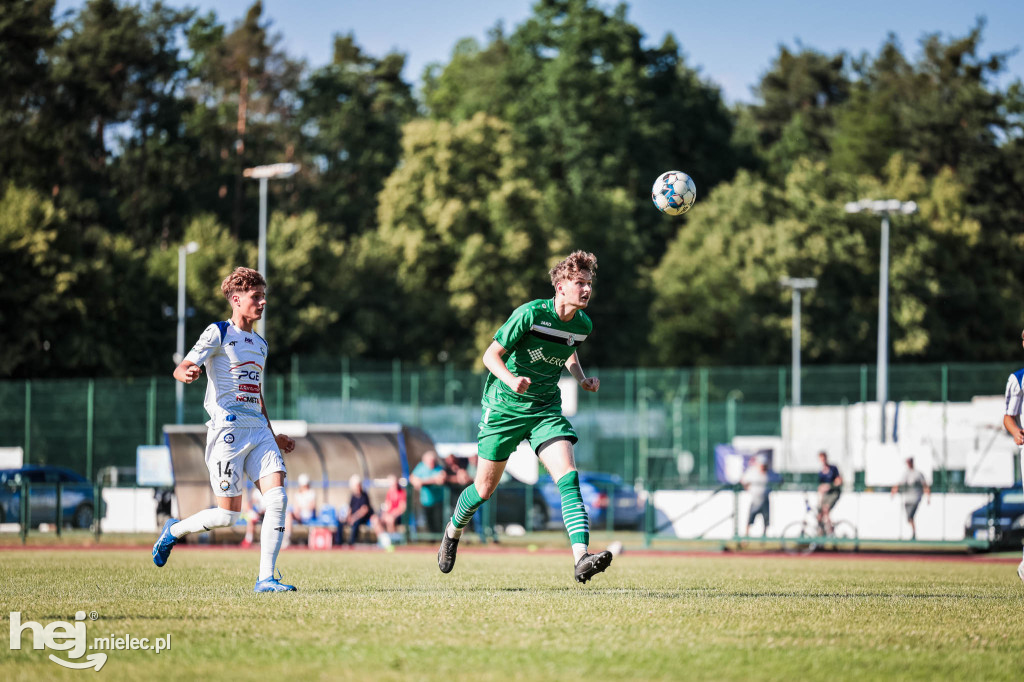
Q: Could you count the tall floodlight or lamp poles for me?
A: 4